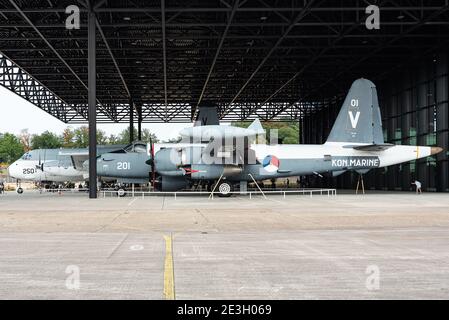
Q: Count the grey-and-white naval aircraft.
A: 2